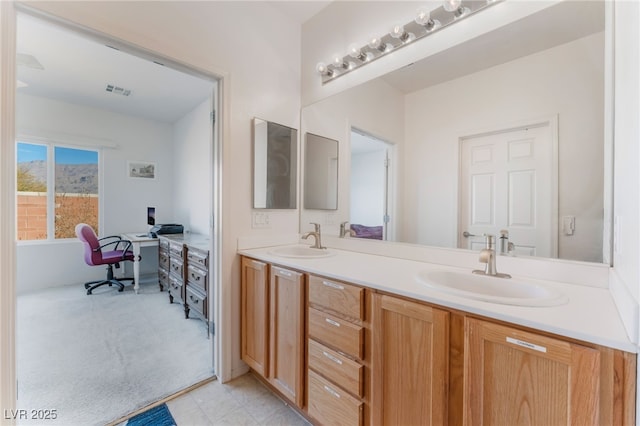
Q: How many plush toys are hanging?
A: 0